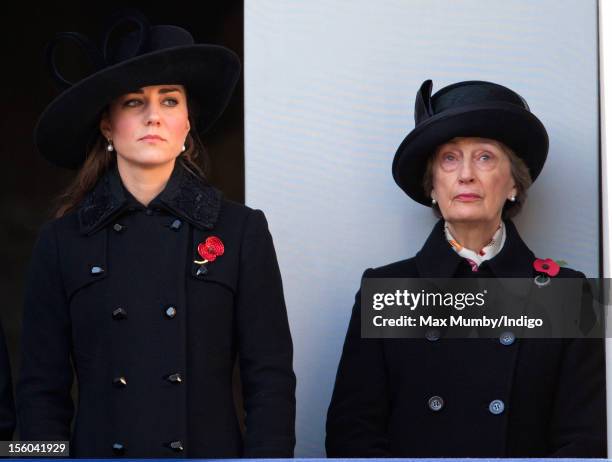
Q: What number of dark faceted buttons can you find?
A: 10